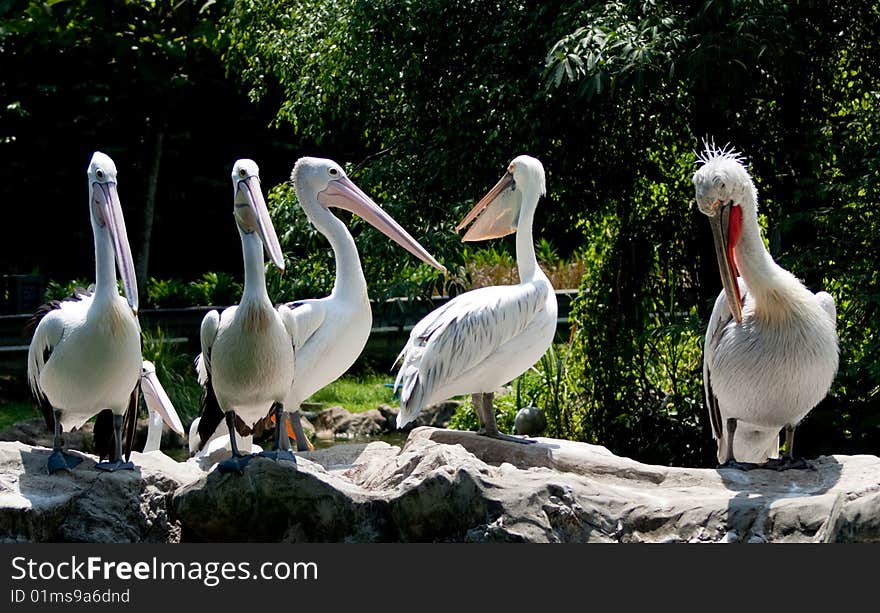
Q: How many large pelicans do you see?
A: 5